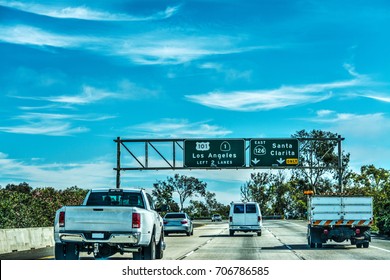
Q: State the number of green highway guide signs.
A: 2